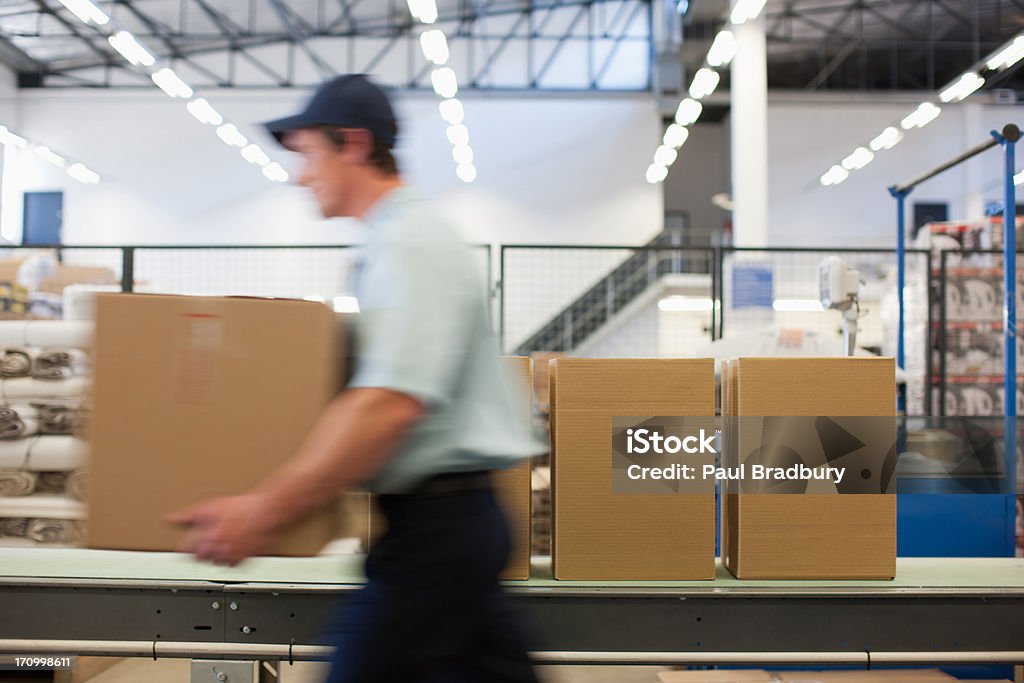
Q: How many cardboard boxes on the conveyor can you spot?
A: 3